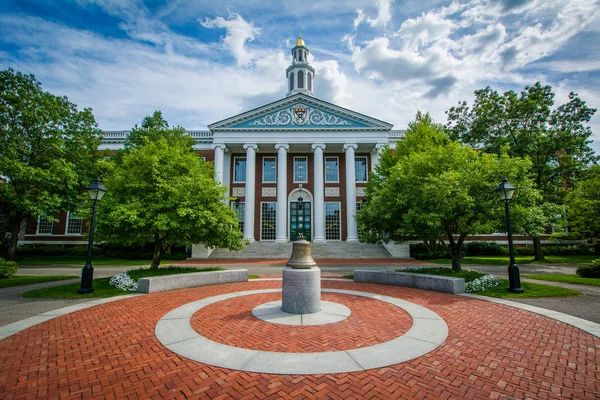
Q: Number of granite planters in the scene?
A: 2